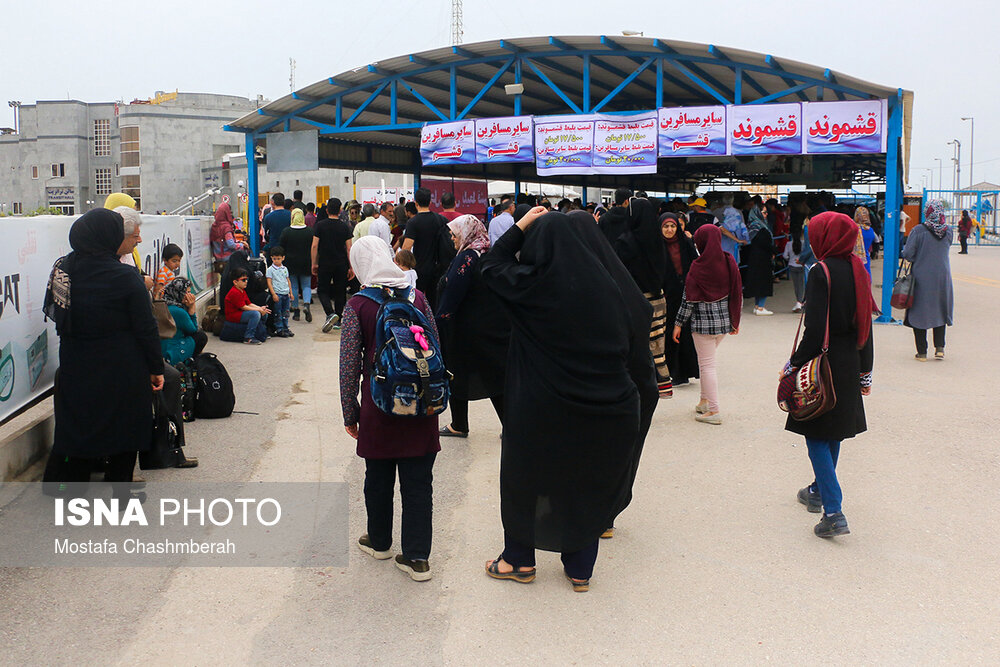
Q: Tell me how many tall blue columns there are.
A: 2